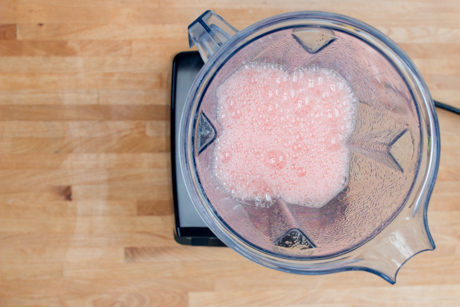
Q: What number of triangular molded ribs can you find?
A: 4